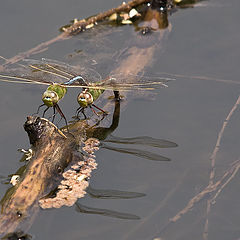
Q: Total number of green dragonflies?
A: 2